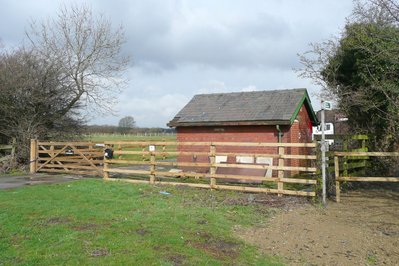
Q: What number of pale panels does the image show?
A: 3